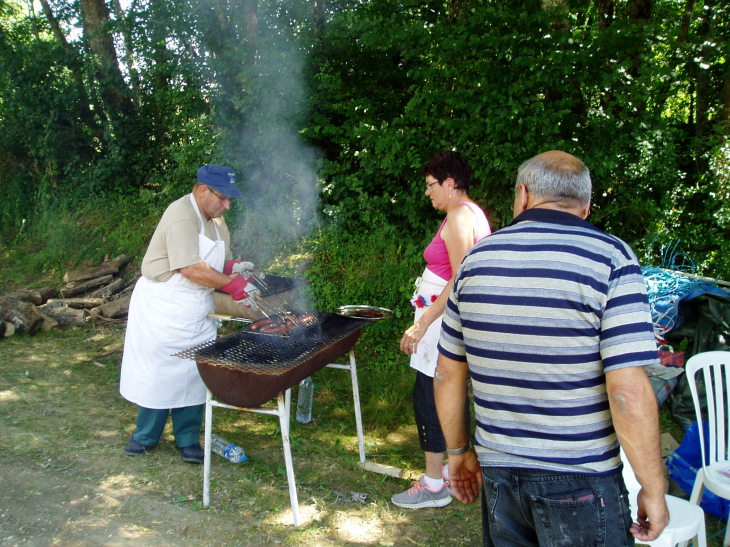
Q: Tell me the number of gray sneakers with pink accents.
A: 2